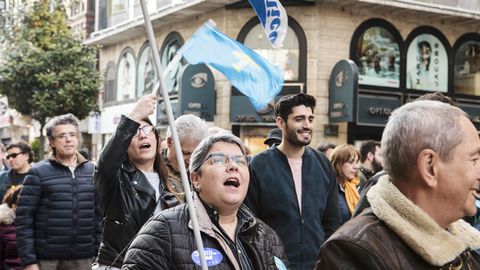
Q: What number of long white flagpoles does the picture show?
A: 1